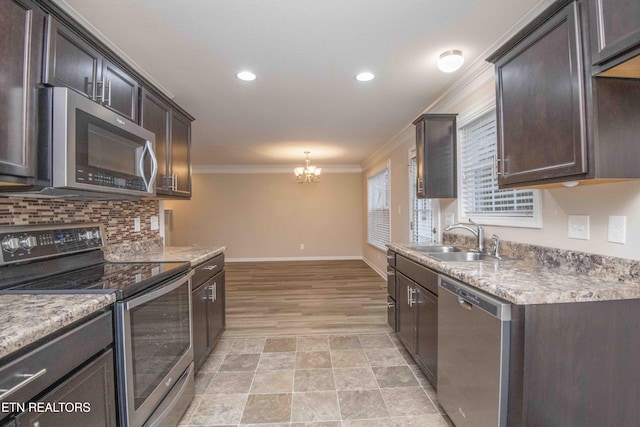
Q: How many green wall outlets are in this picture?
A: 0